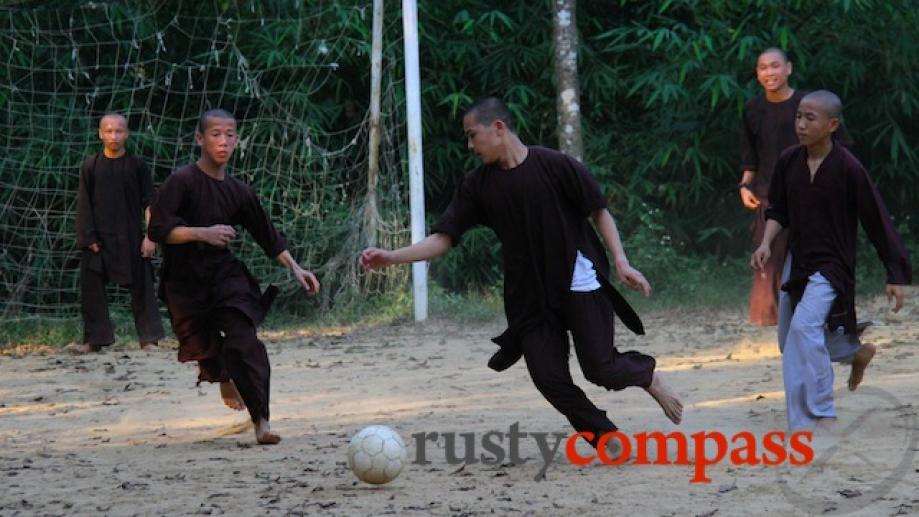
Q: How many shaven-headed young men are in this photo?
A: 5